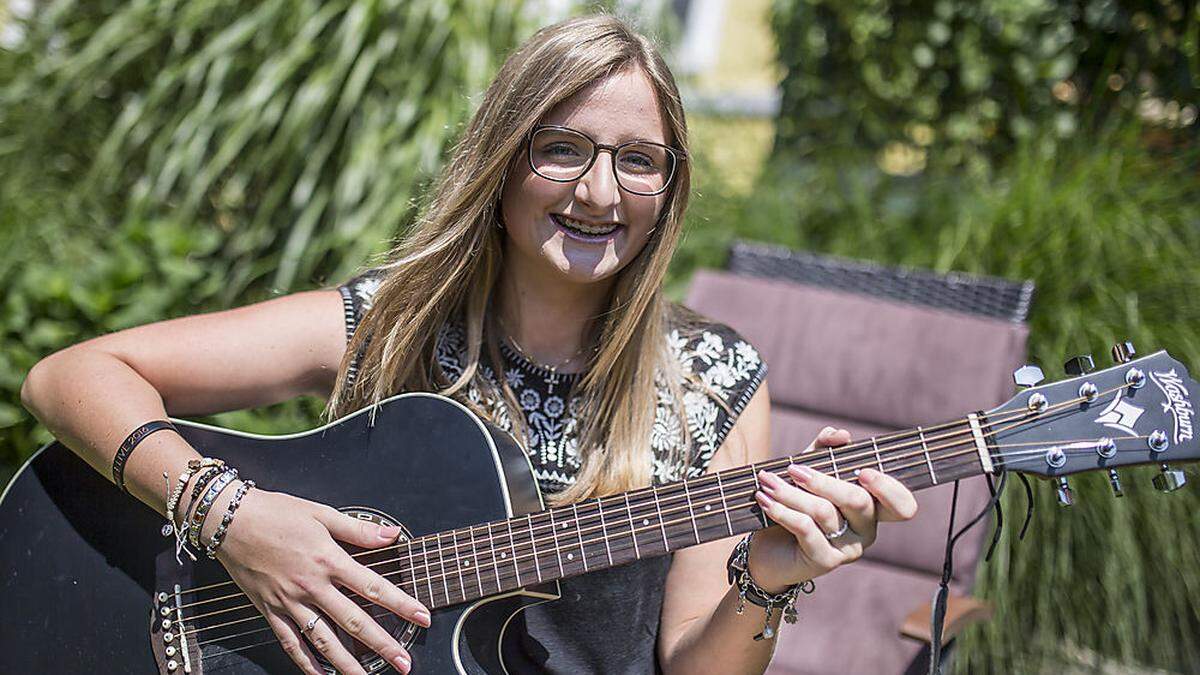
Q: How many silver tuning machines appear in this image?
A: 6